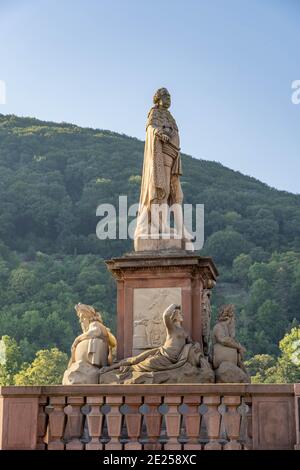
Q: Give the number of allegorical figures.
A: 3